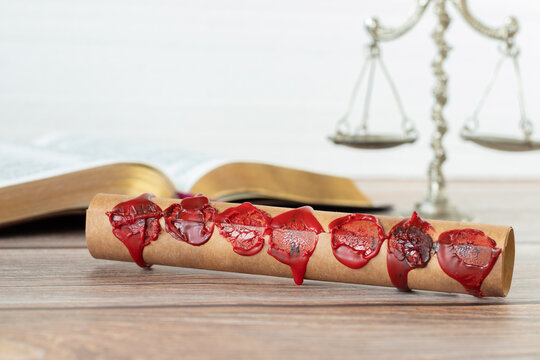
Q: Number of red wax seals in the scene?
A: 7